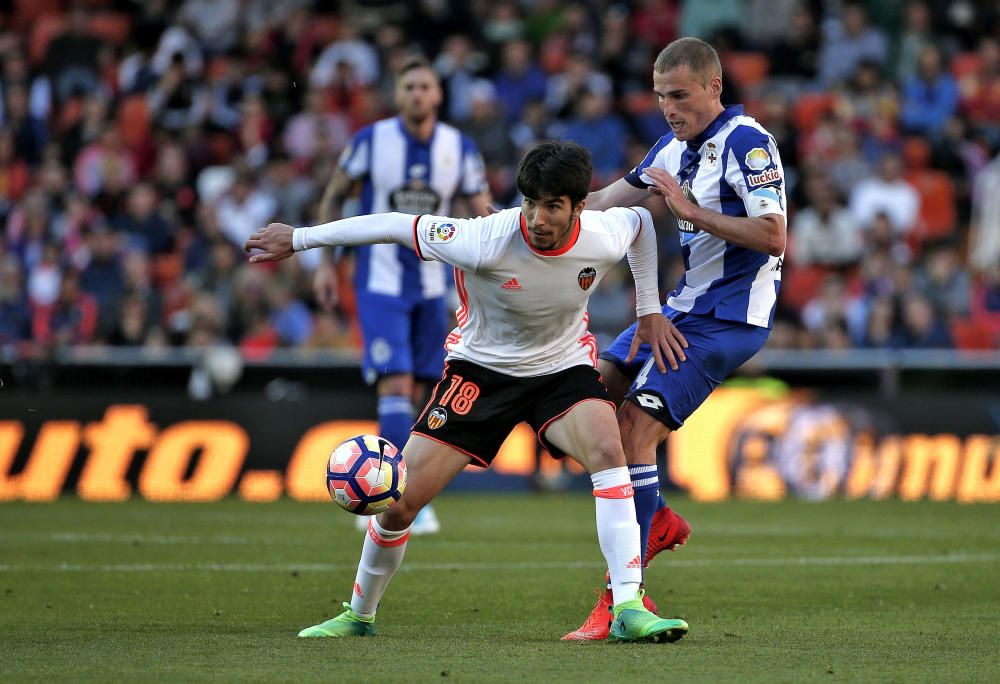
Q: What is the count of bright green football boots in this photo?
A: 2